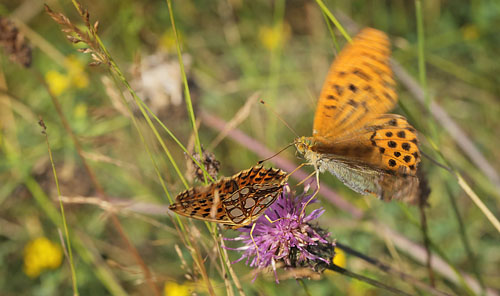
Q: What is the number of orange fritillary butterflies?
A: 2